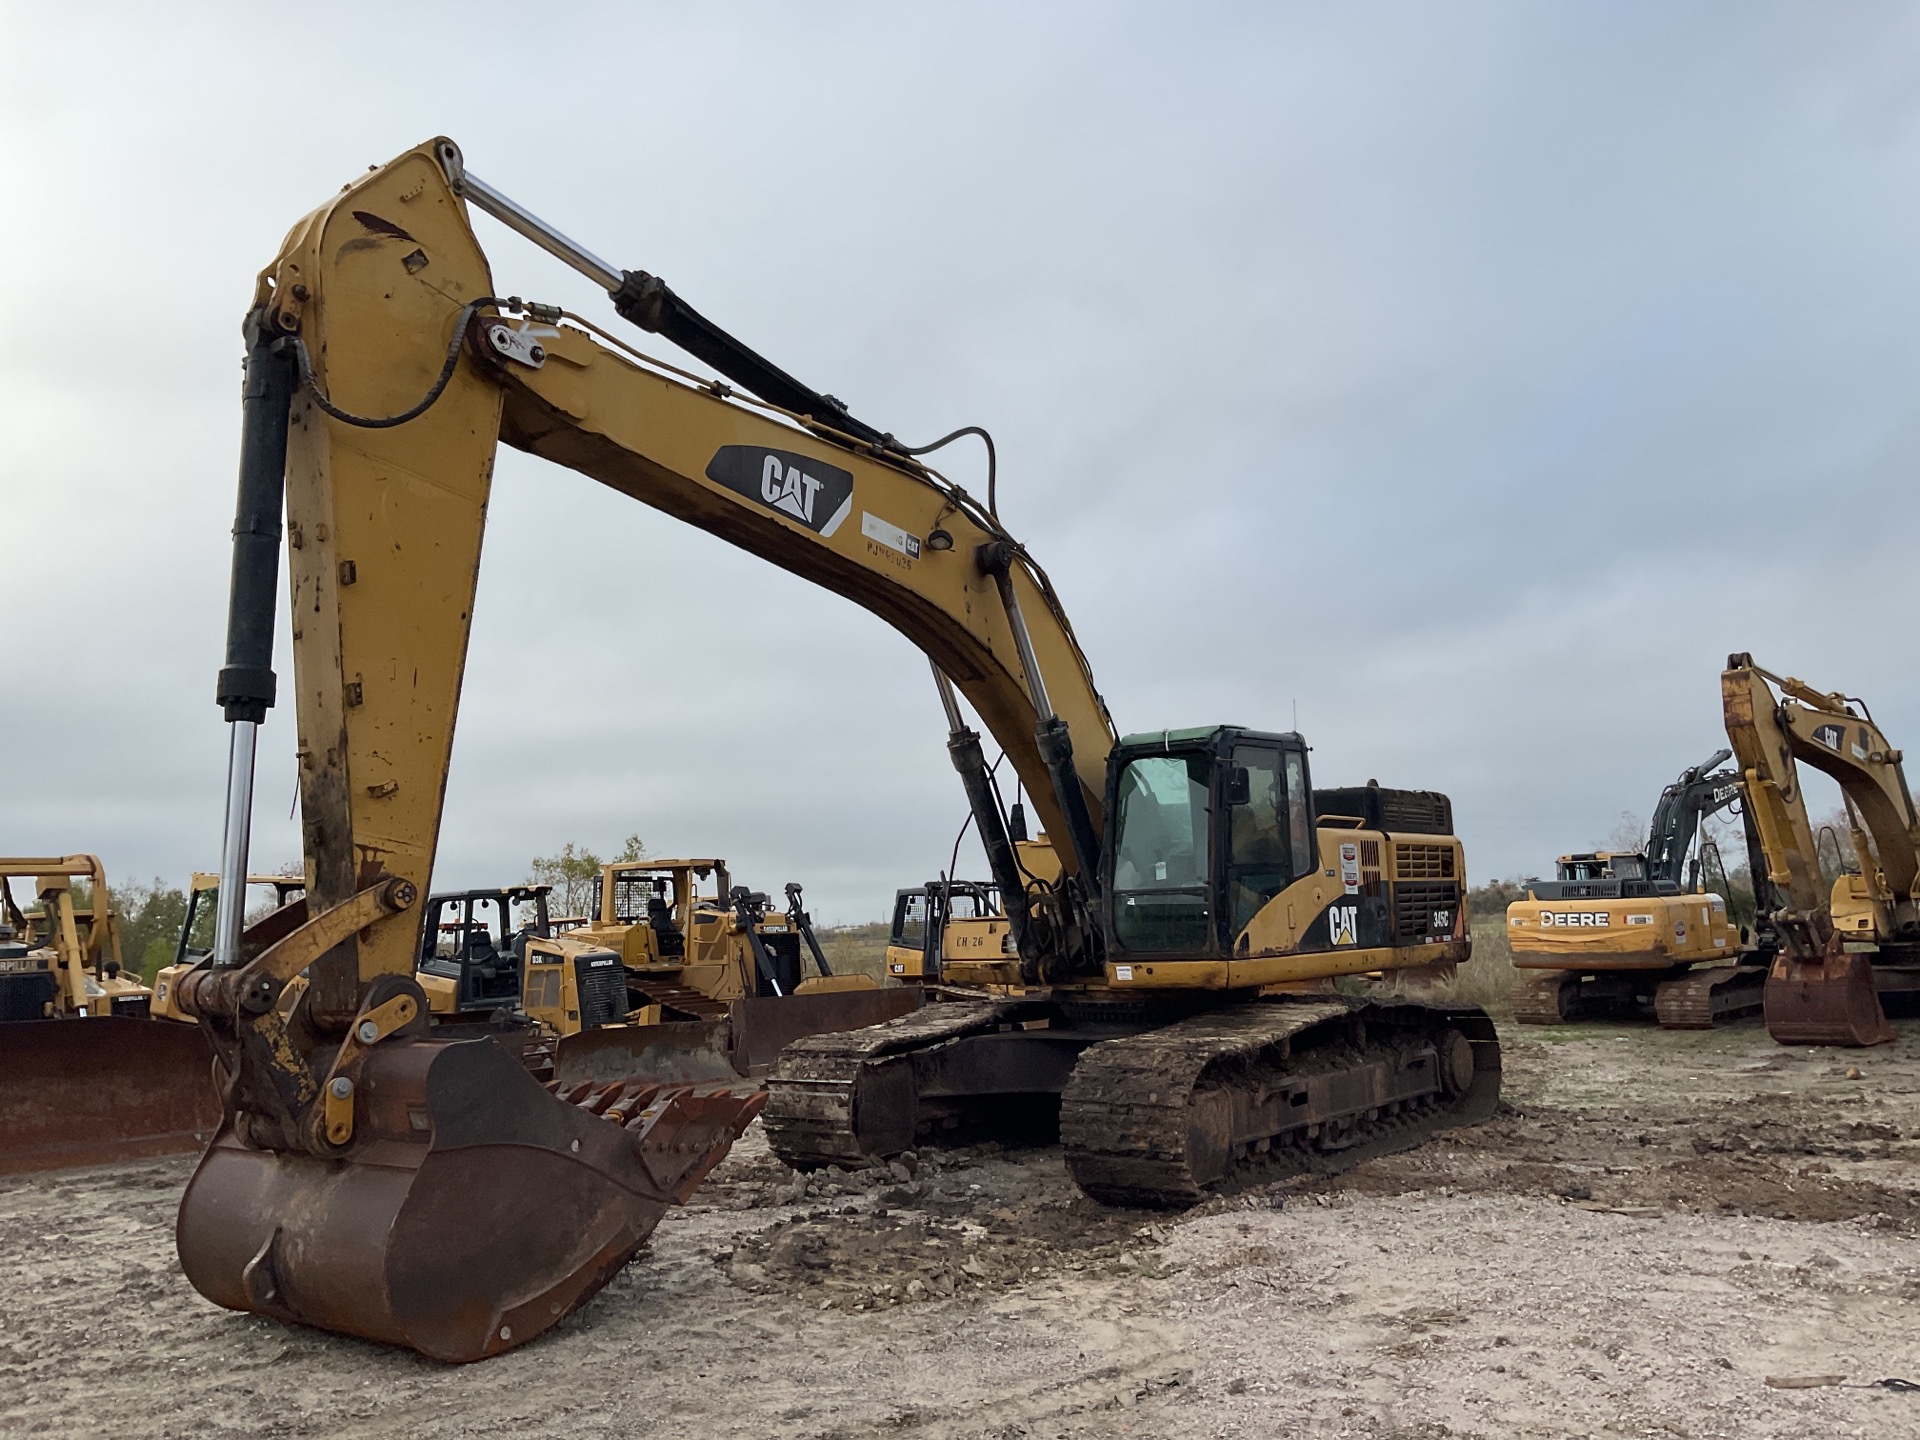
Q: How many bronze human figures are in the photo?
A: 0